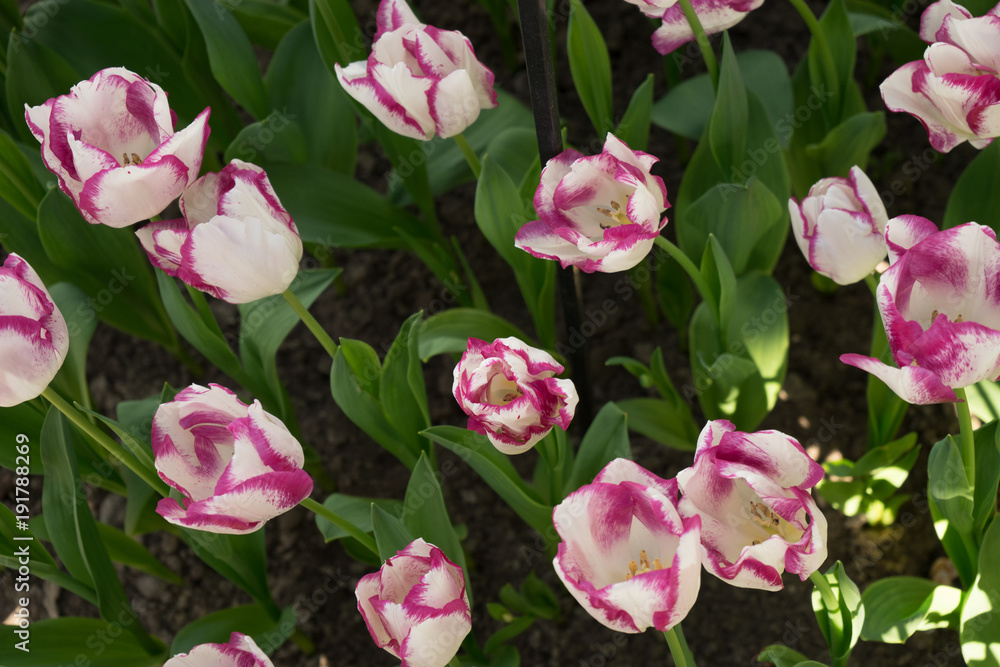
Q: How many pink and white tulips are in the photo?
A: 15